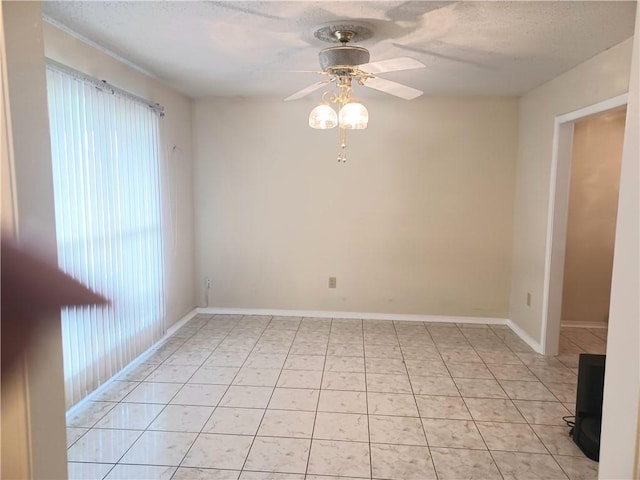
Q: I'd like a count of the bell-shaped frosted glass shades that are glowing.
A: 2